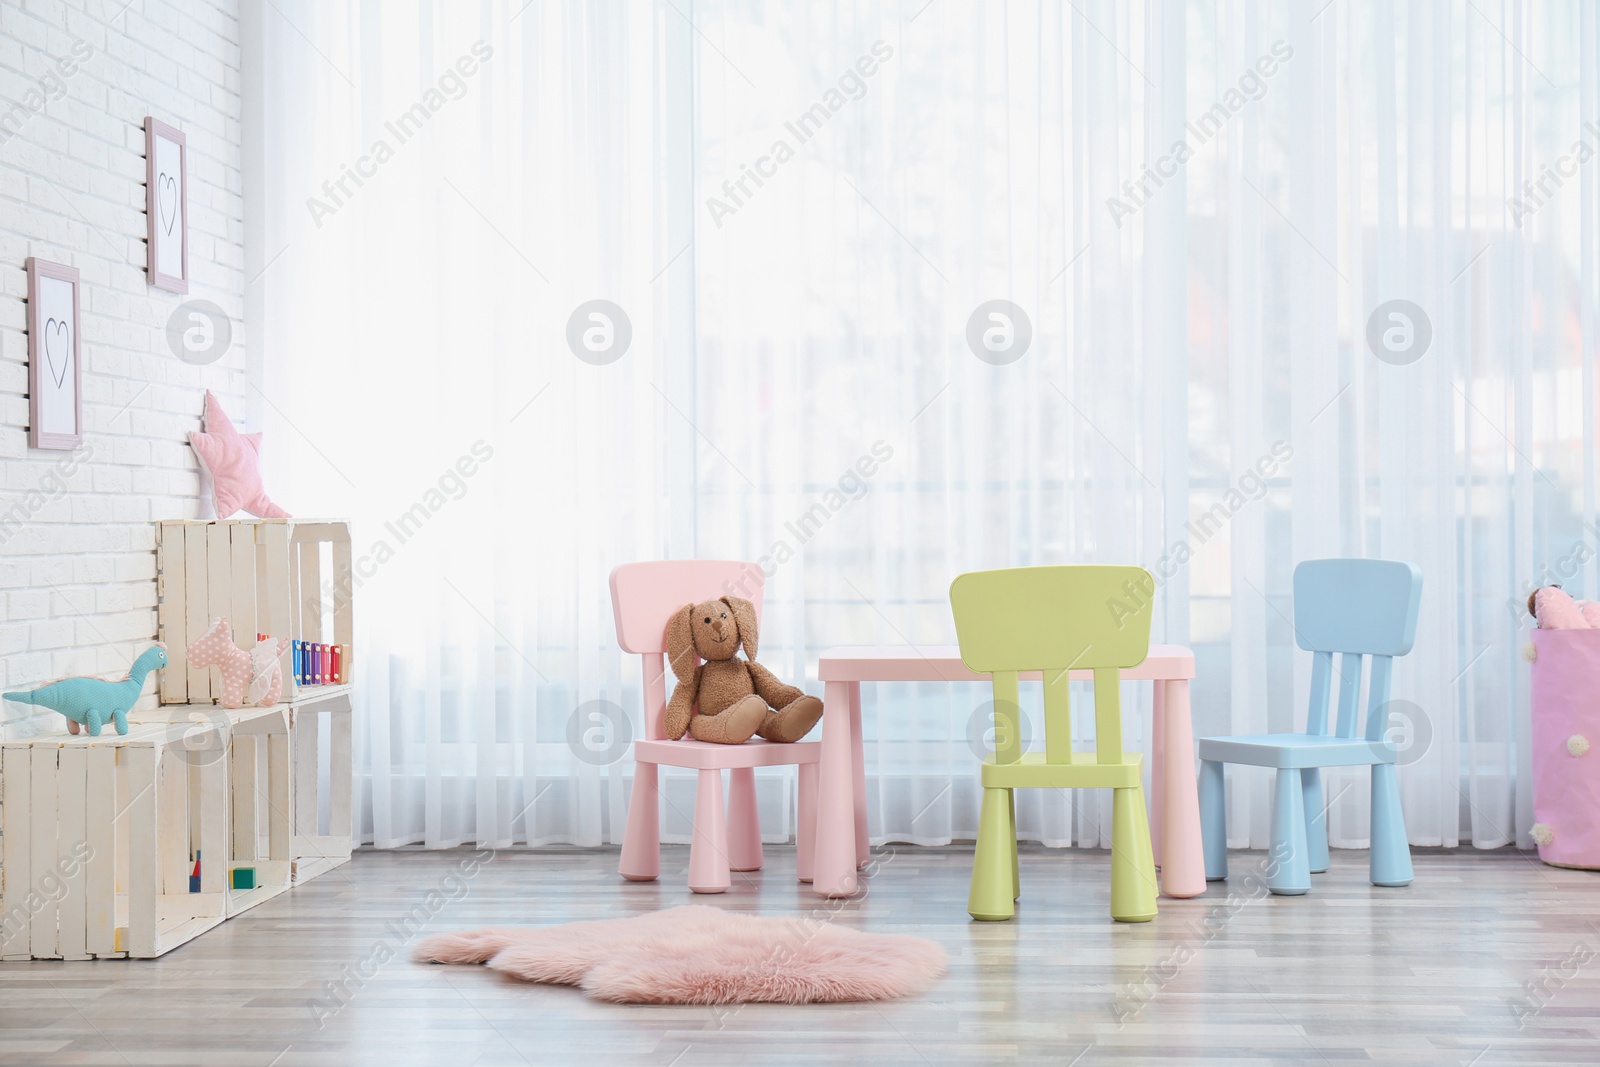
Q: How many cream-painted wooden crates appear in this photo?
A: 4